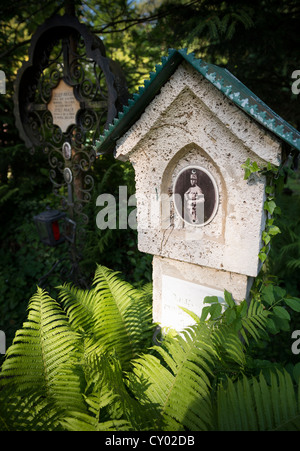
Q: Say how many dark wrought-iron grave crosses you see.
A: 1